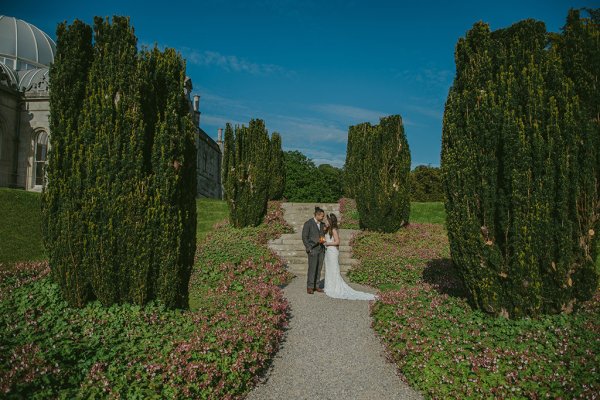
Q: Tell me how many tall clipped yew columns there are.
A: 4